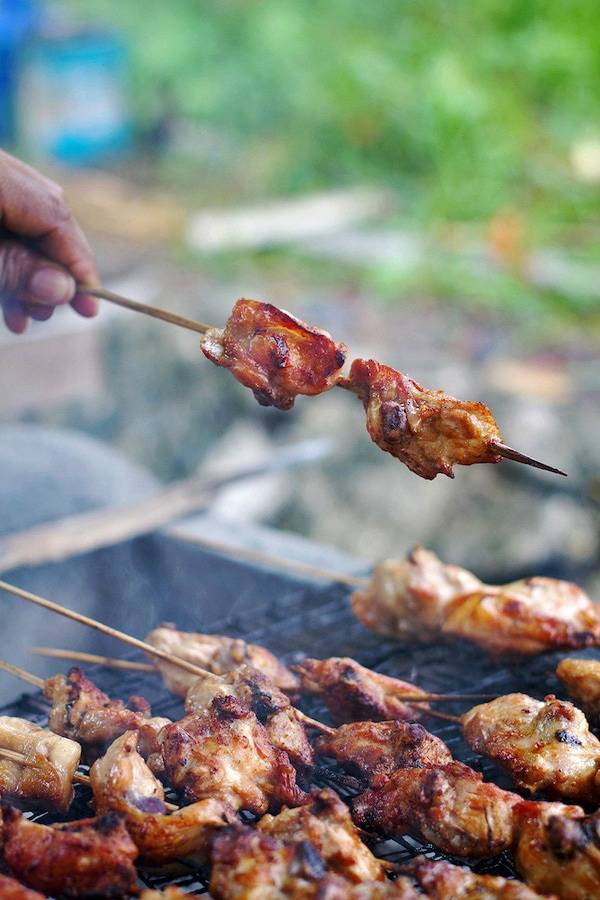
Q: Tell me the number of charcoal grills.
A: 1